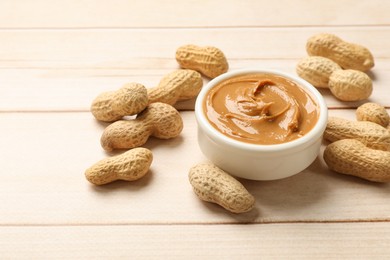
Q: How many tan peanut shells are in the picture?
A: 11